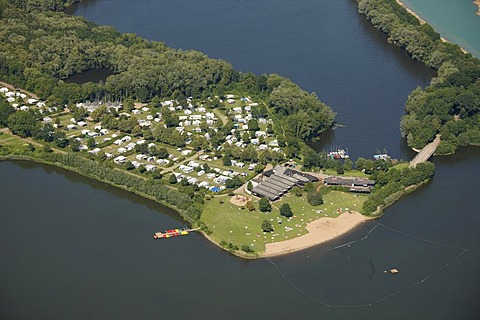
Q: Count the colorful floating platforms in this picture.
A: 1